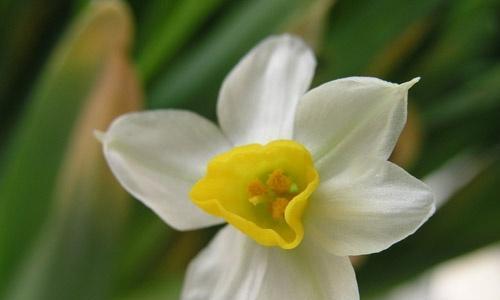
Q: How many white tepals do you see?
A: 6